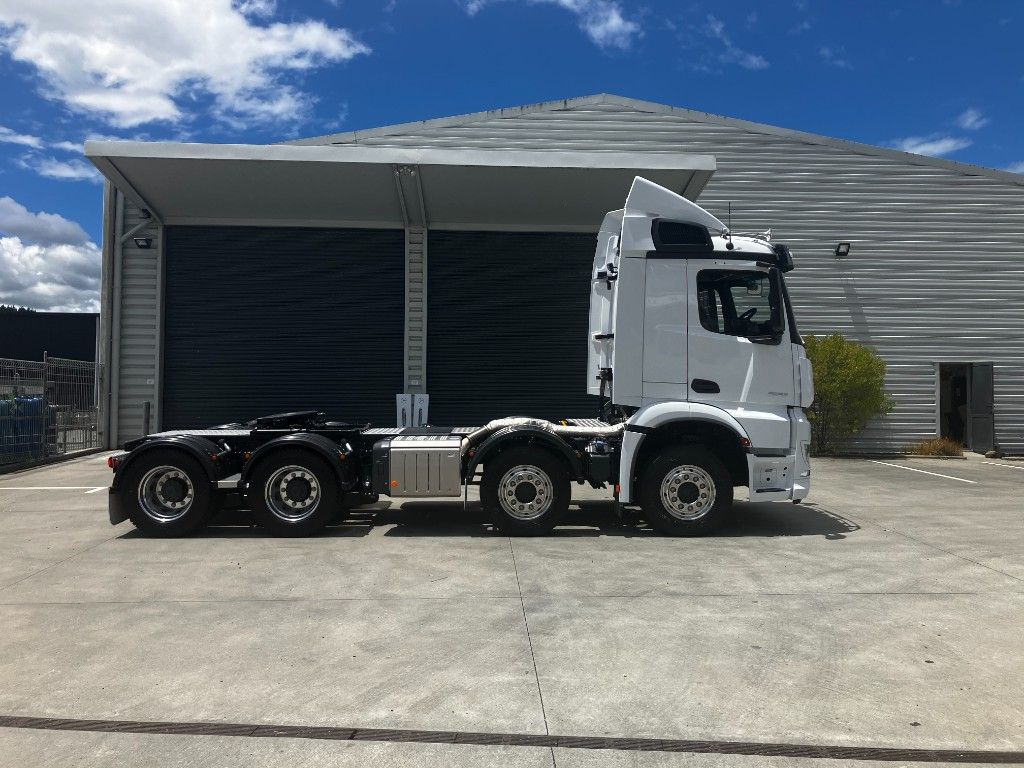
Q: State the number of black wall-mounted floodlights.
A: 2